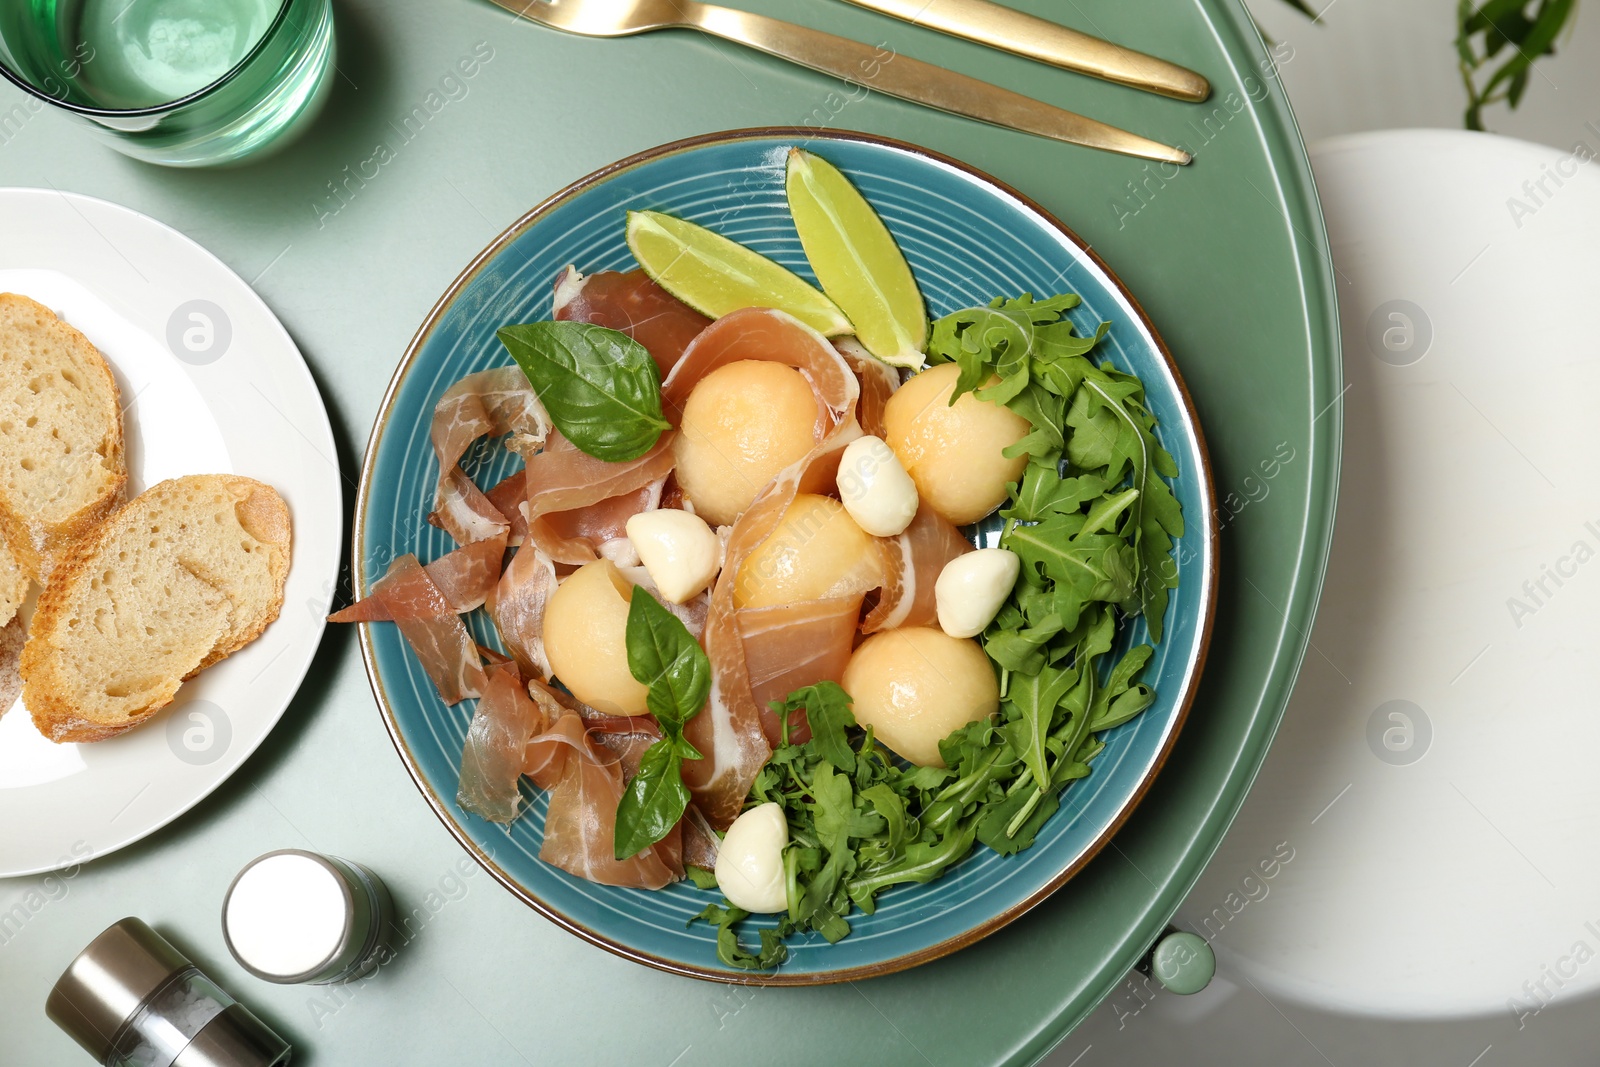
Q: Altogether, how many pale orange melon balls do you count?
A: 5